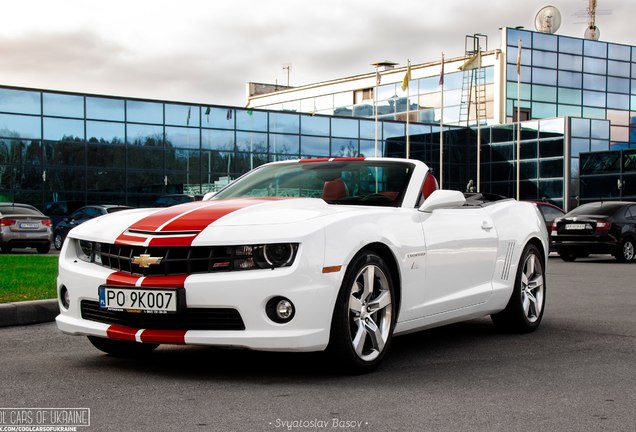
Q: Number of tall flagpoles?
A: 5